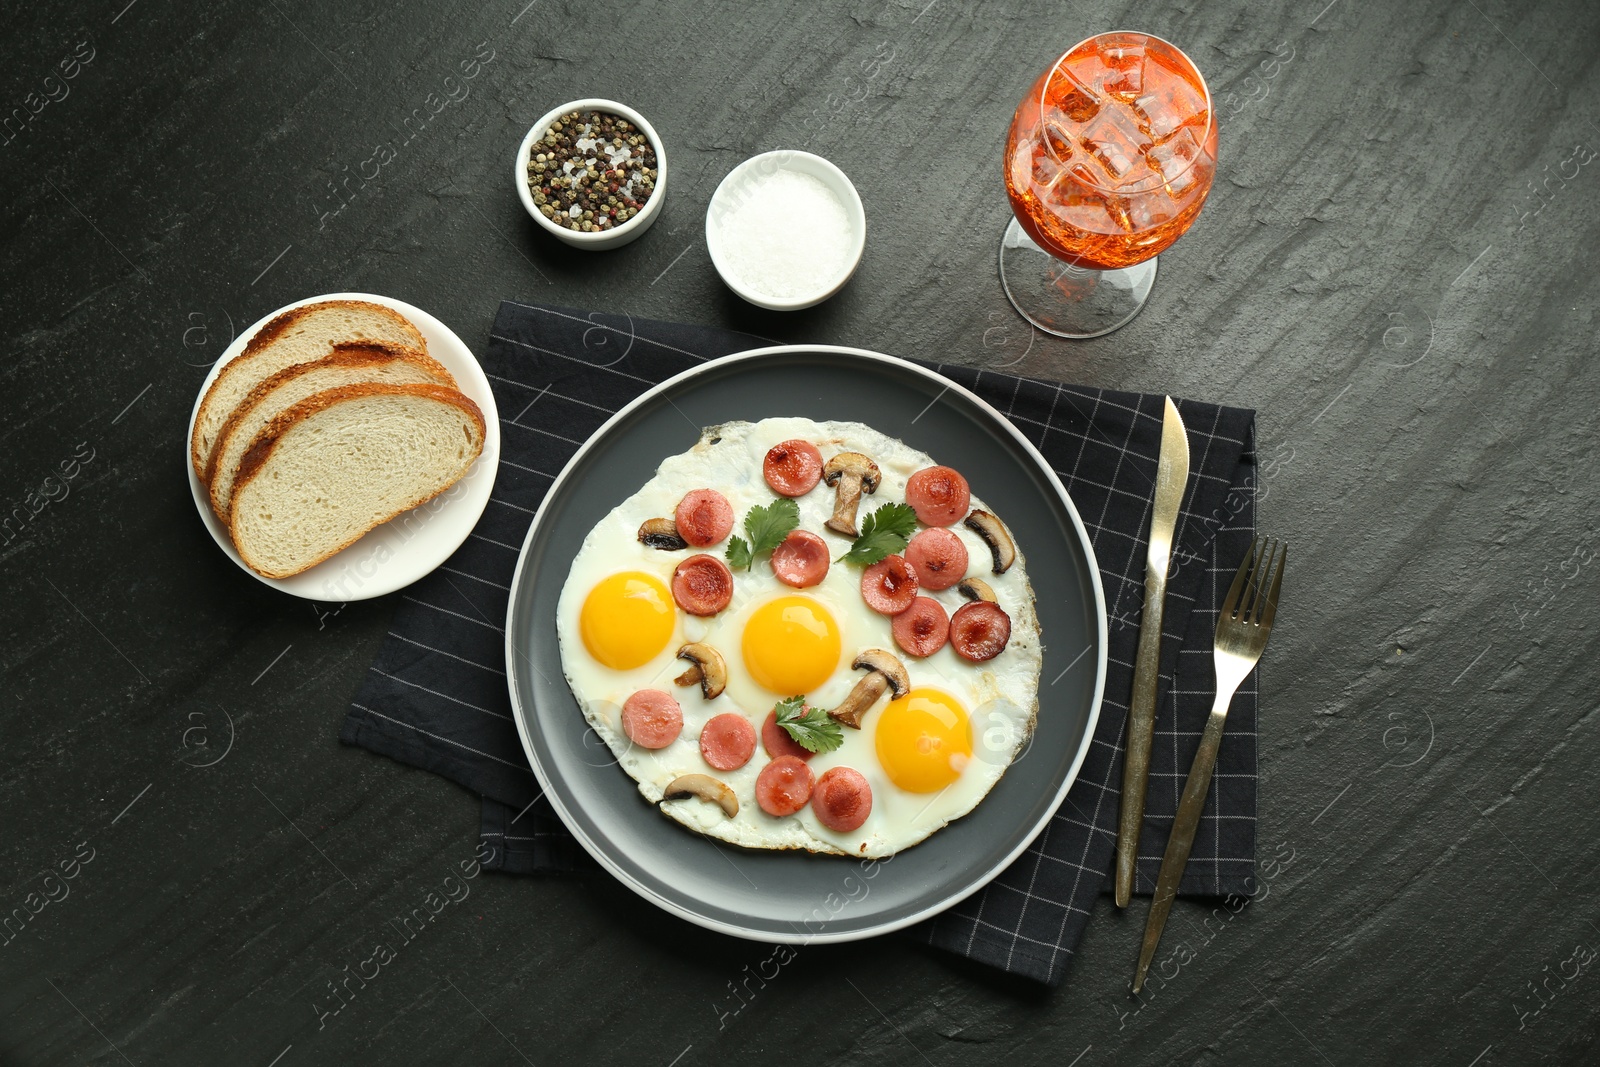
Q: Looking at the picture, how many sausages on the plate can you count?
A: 14